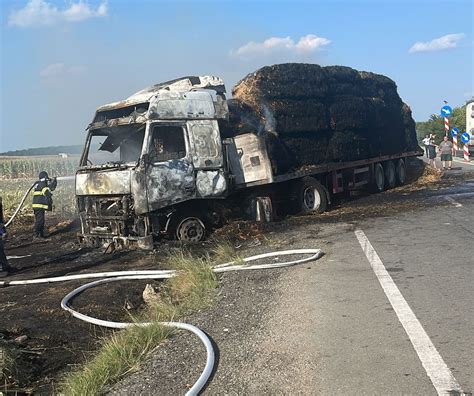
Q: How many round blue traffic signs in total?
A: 3